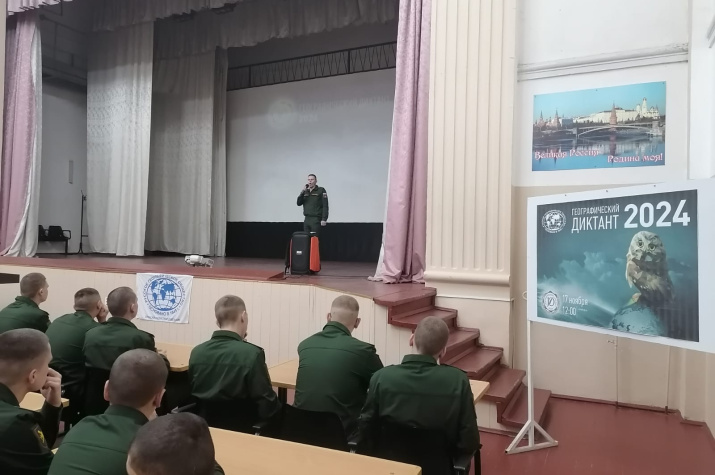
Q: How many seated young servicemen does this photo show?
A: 9